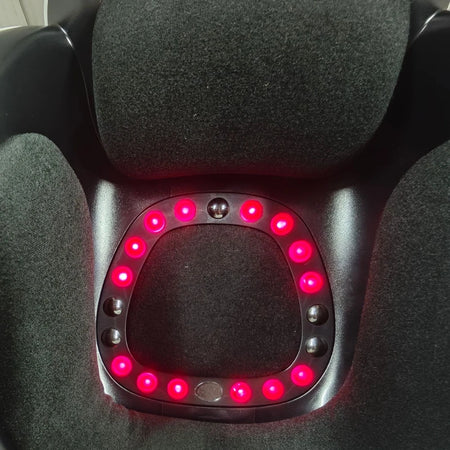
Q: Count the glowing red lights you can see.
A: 14